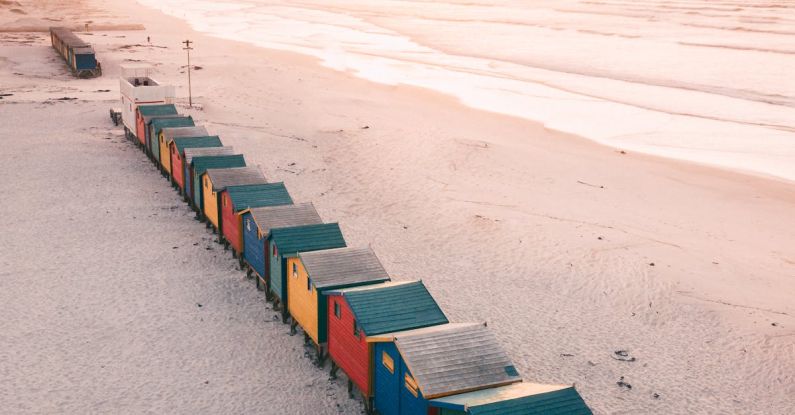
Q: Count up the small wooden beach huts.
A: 15